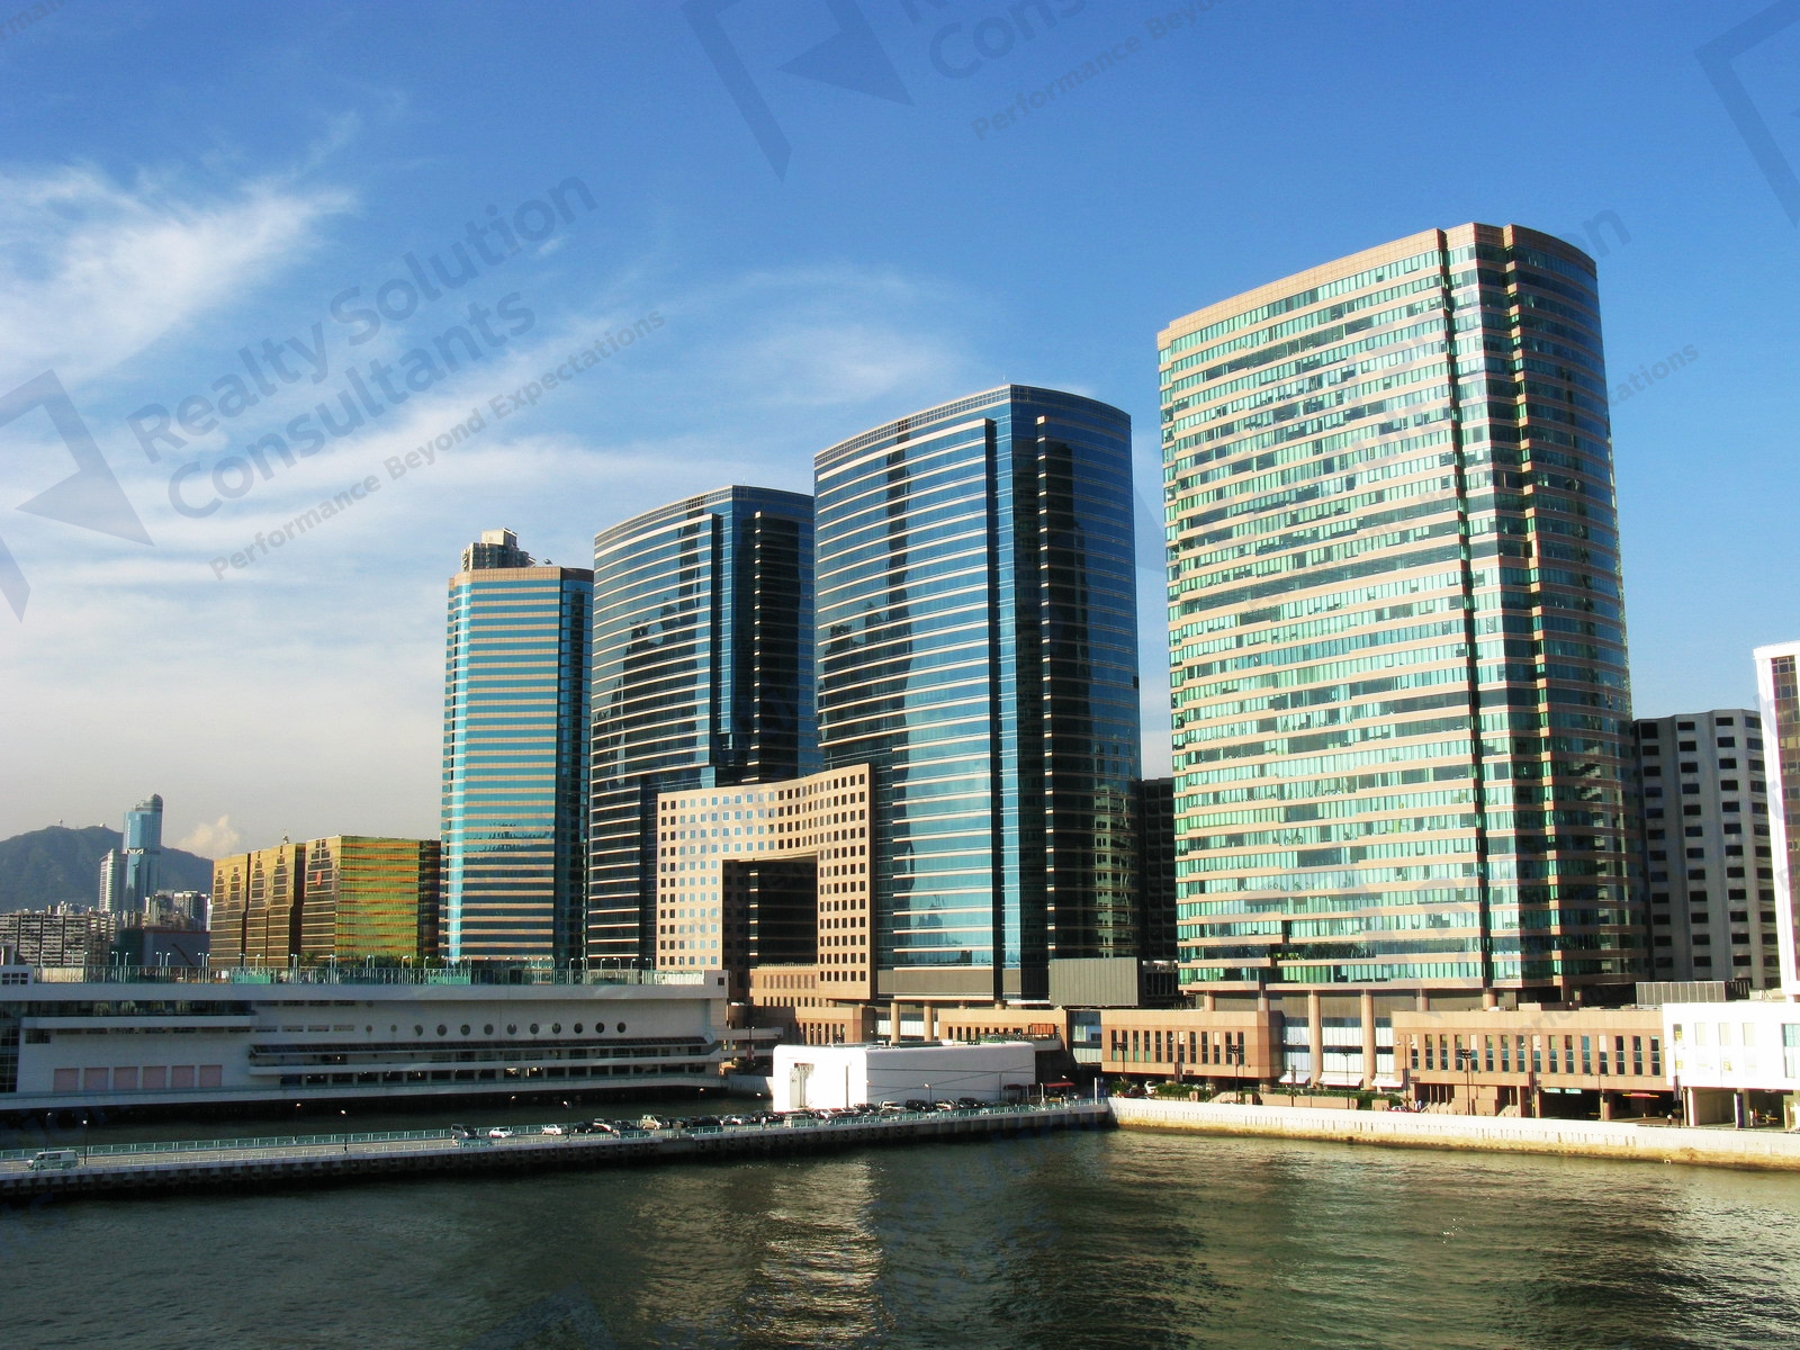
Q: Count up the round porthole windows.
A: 12